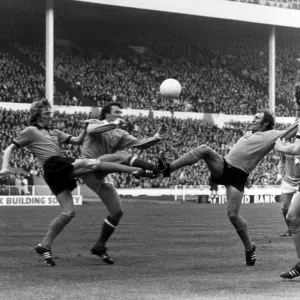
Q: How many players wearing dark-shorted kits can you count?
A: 2